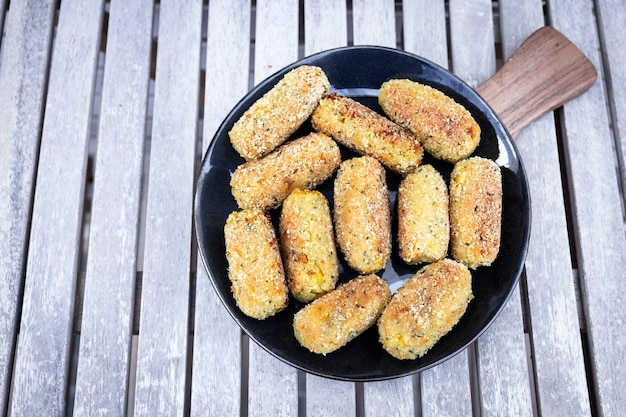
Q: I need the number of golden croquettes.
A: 11